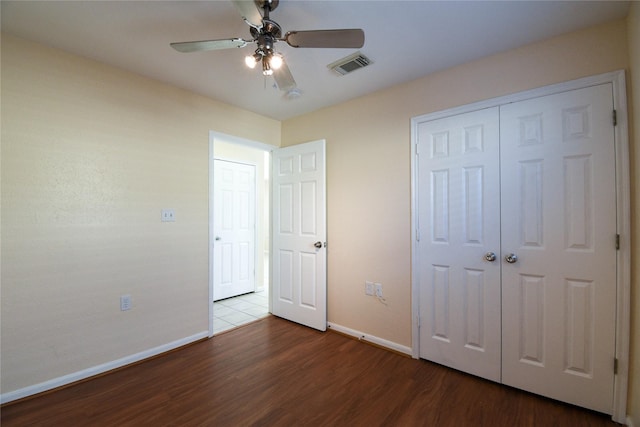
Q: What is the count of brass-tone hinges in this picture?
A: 3